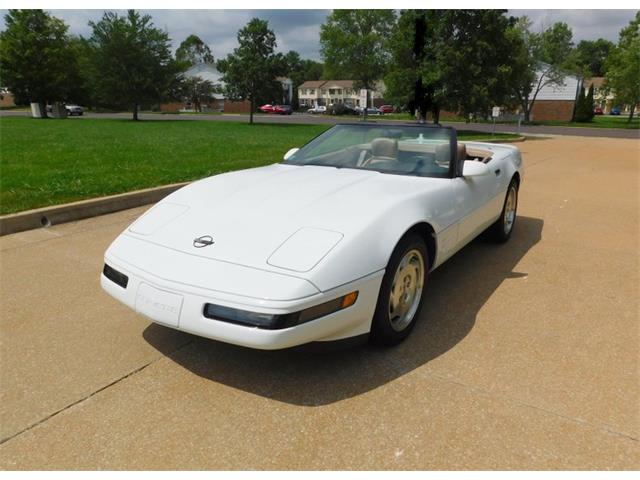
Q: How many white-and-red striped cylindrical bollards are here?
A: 0